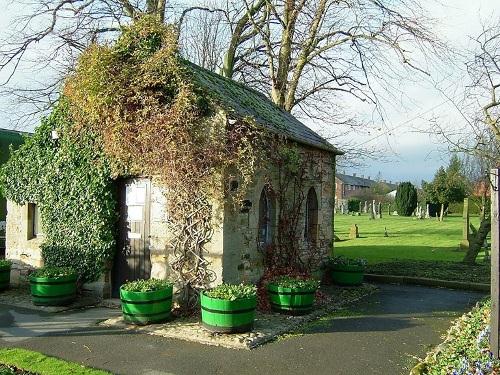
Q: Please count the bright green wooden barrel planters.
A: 6